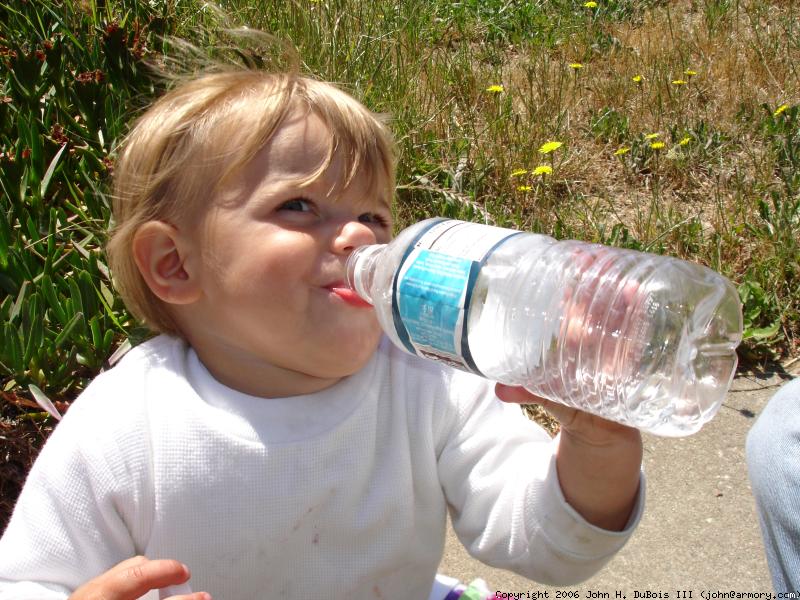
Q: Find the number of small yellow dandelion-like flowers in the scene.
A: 15